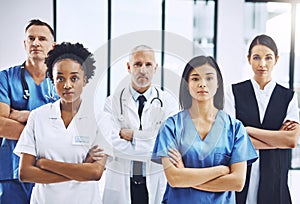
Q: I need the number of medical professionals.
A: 5